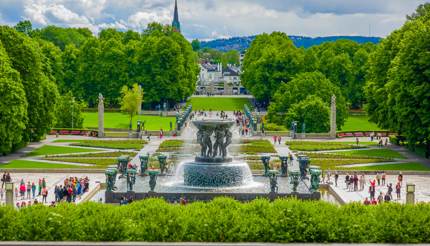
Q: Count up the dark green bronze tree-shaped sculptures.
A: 12